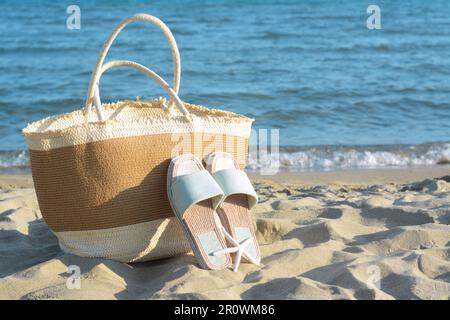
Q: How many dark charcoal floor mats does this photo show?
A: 0